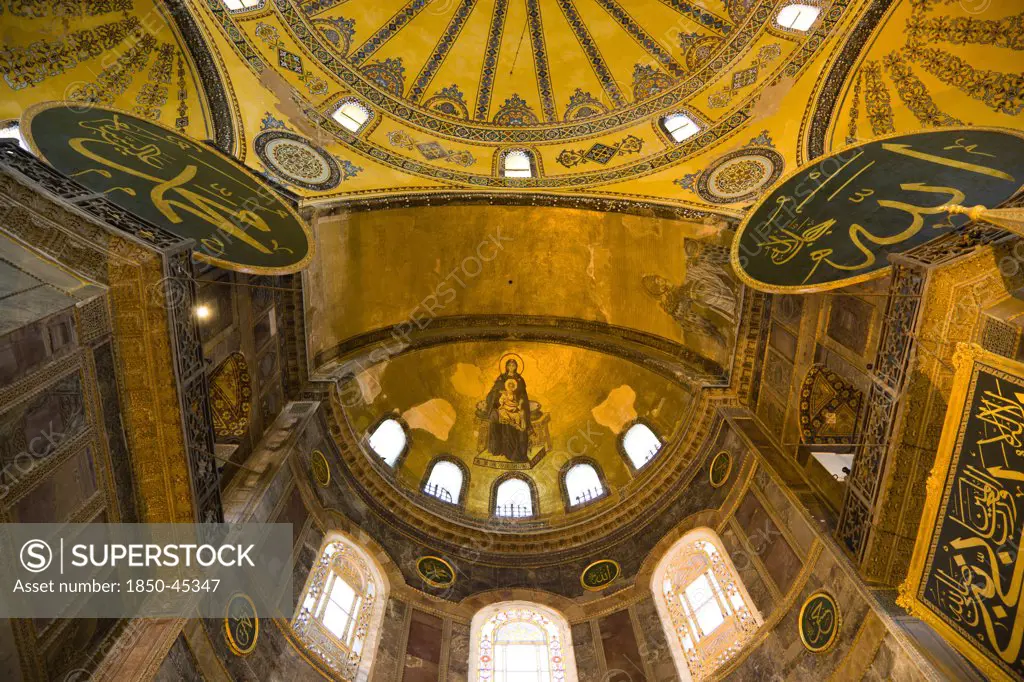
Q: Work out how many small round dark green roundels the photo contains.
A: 6